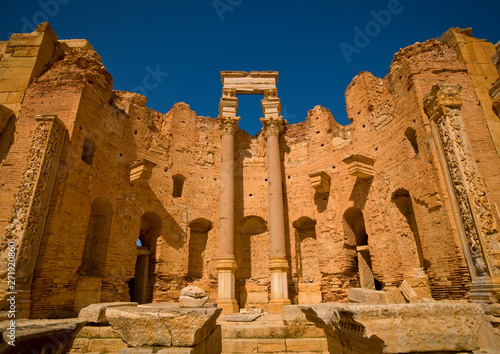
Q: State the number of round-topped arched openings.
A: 10